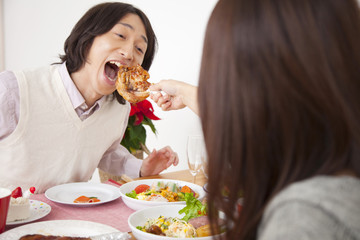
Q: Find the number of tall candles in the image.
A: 0